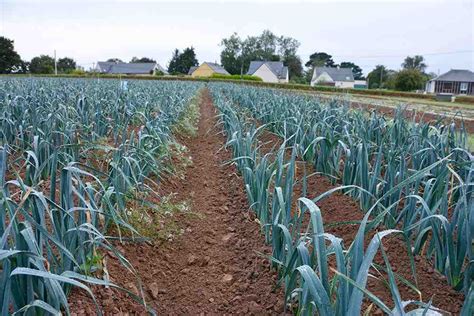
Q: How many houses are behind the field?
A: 5